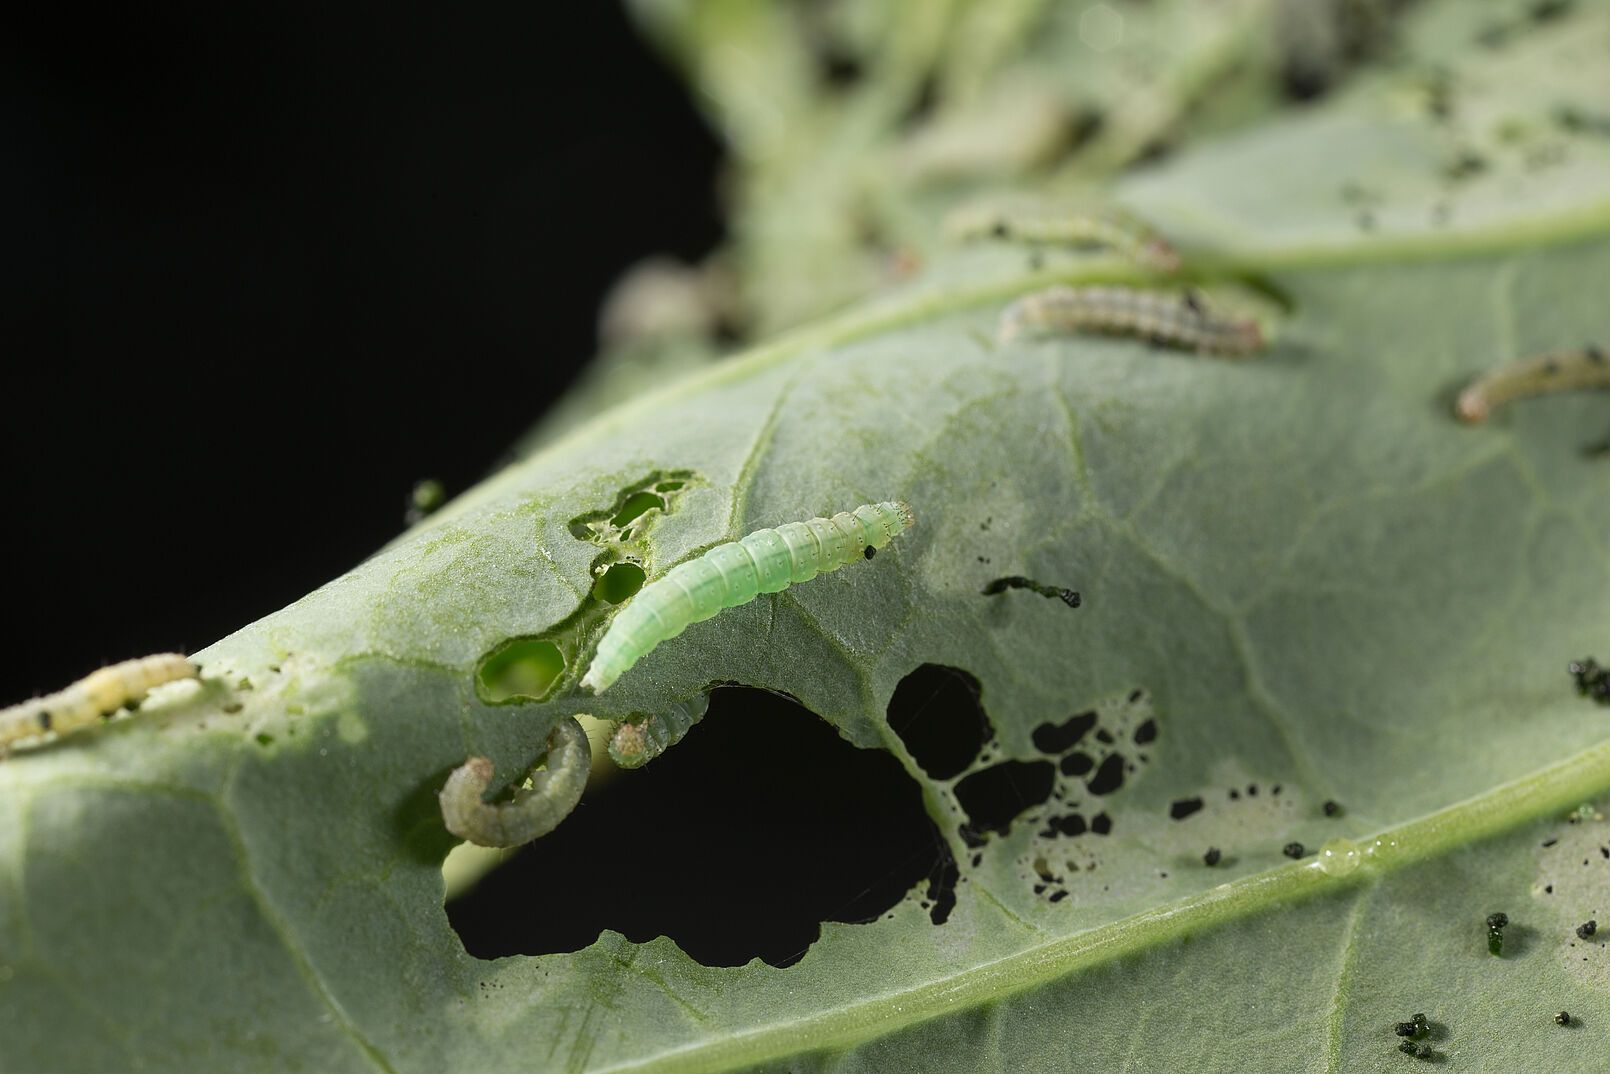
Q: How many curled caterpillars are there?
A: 1